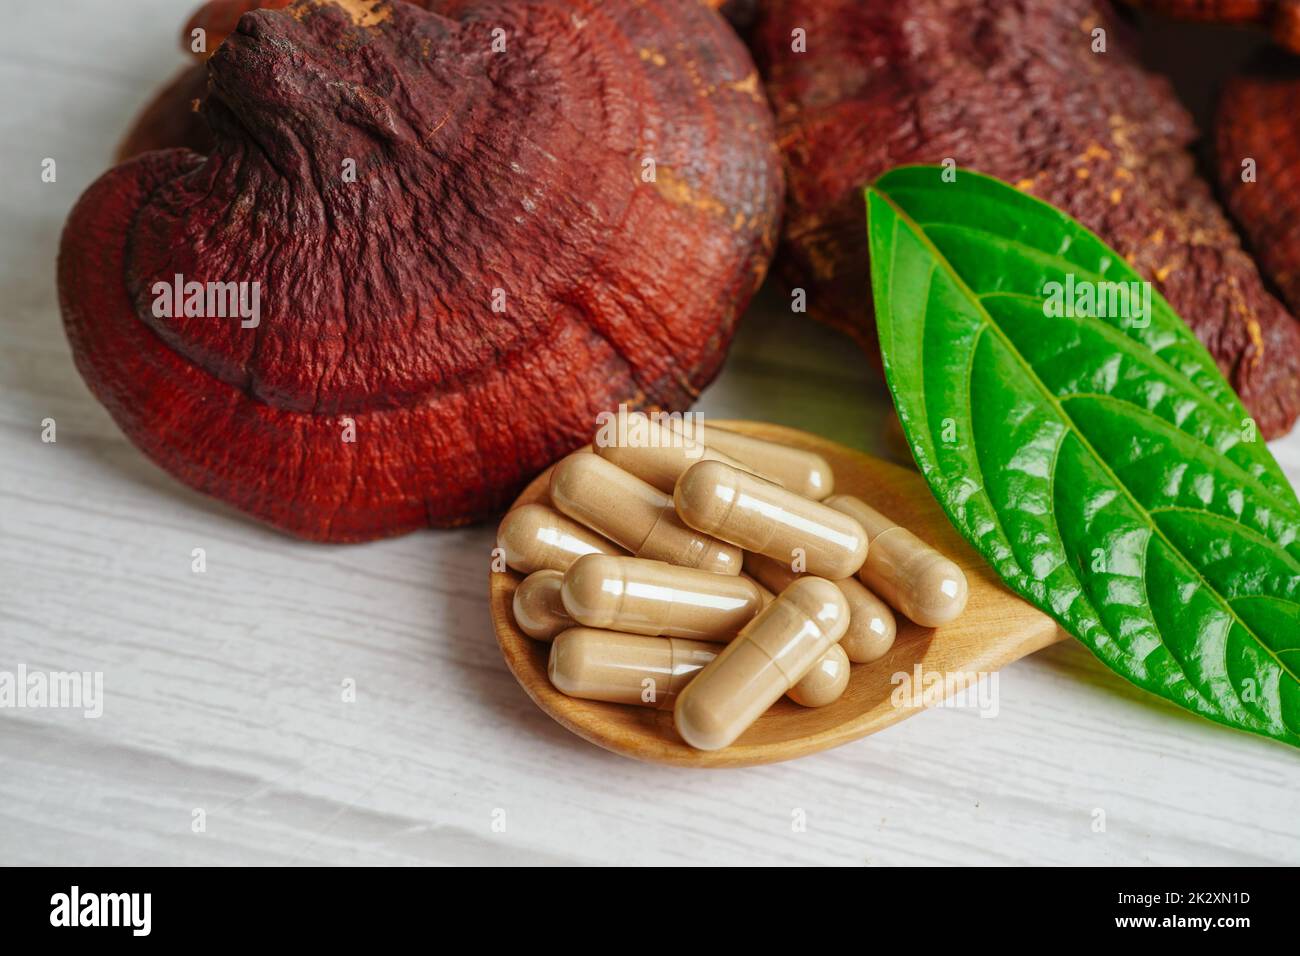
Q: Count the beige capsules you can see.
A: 12